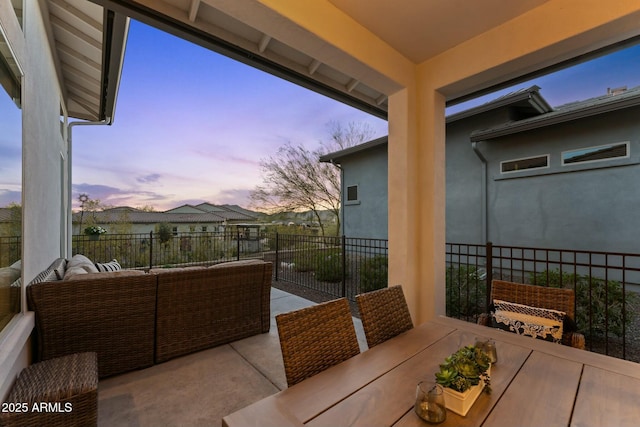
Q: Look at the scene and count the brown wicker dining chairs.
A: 3